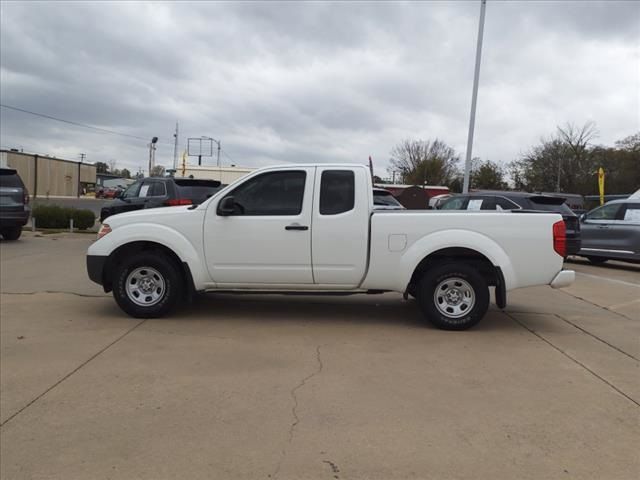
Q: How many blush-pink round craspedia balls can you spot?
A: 0